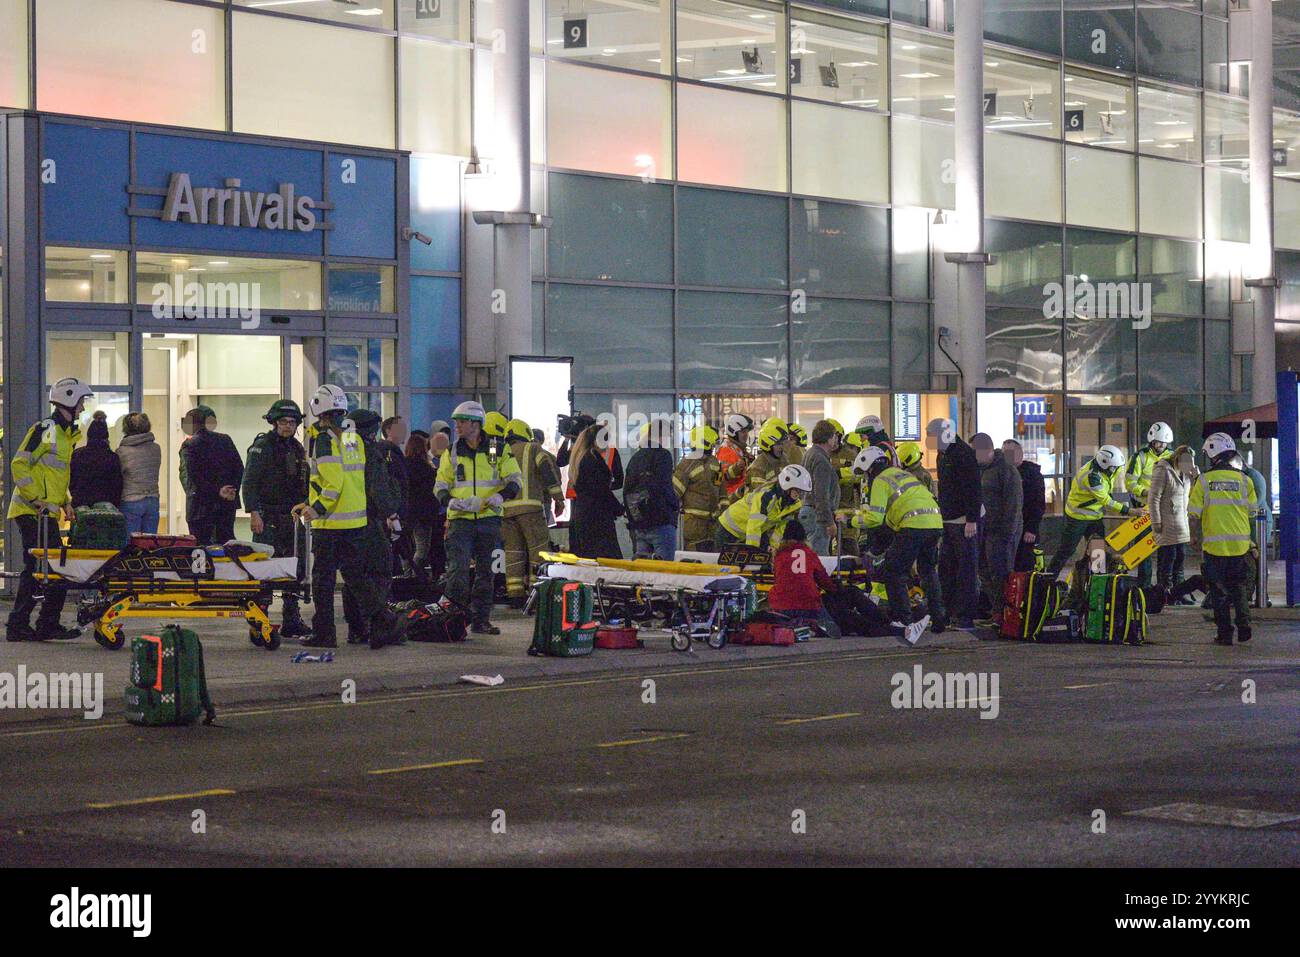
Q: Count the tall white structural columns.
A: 3